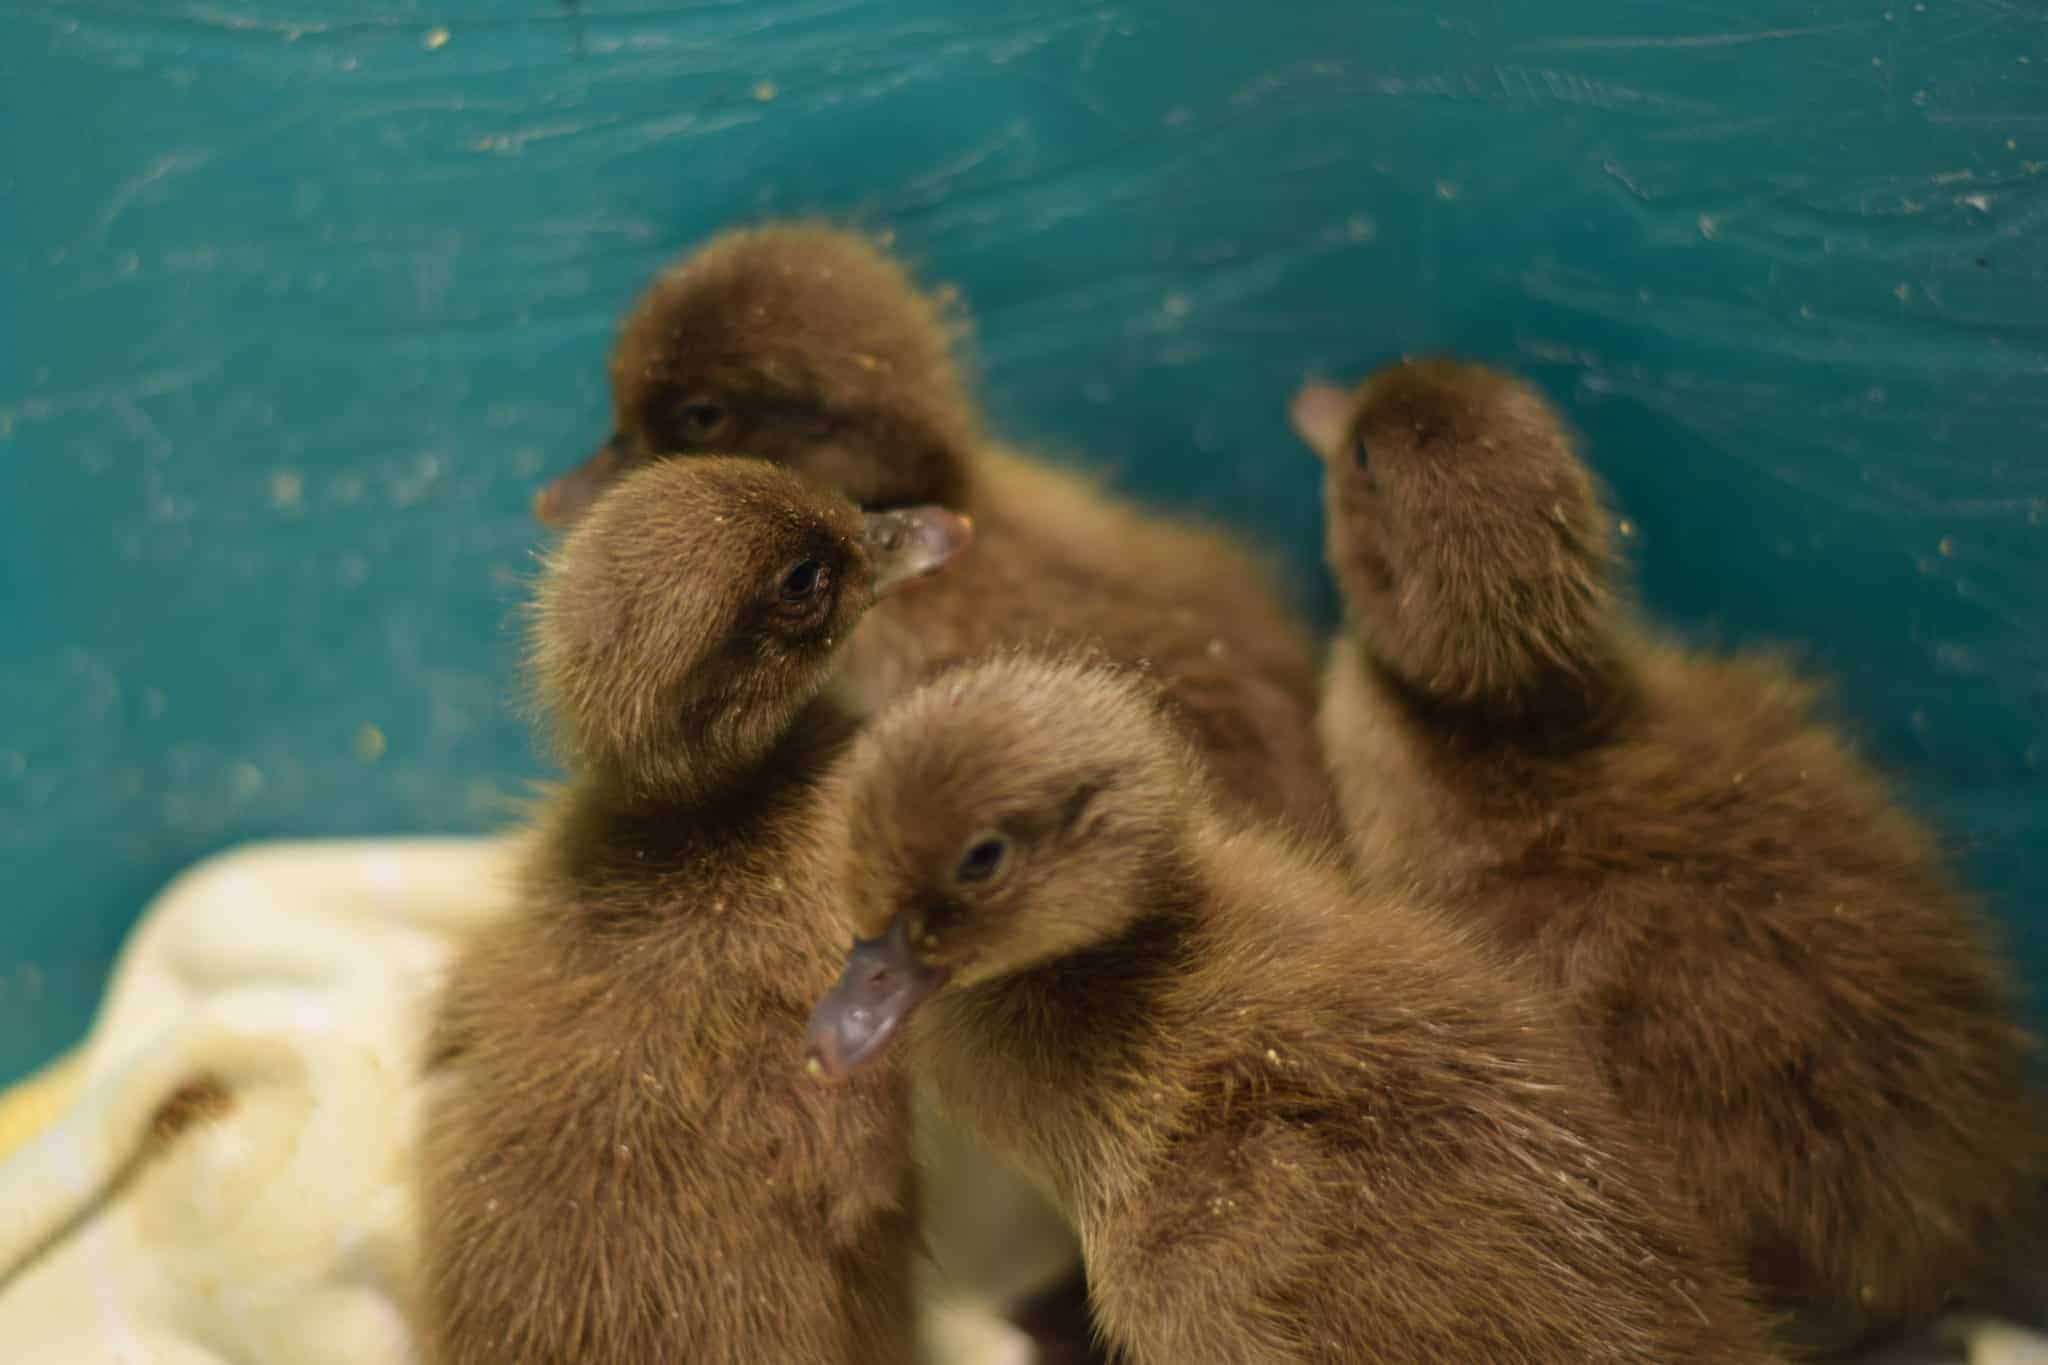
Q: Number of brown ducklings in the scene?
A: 4